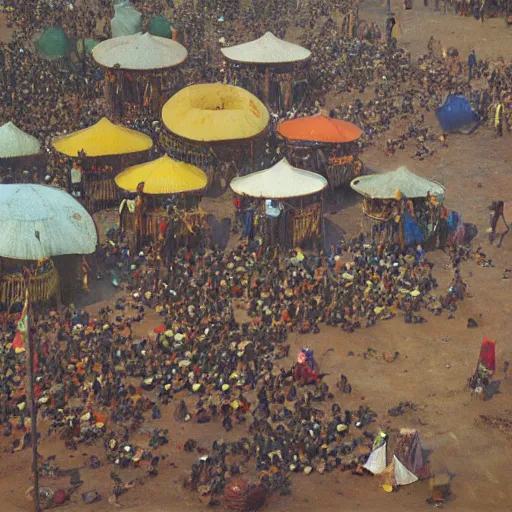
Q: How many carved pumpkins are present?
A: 0